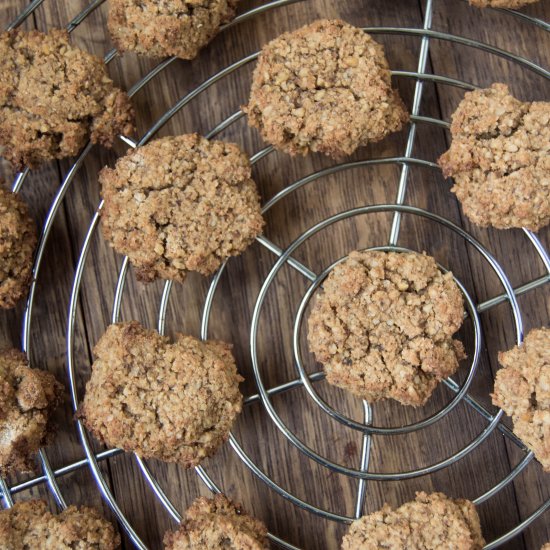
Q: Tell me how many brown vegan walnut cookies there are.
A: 14